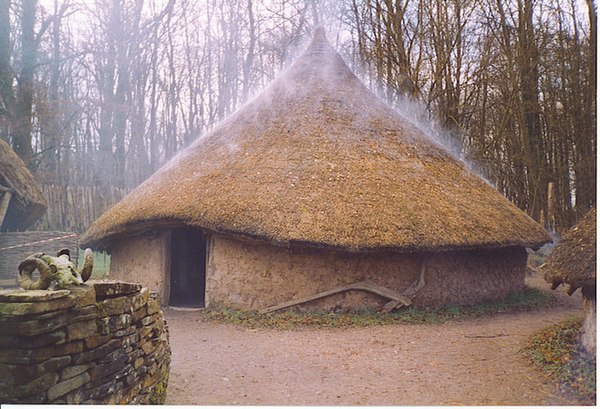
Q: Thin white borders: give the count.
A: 2